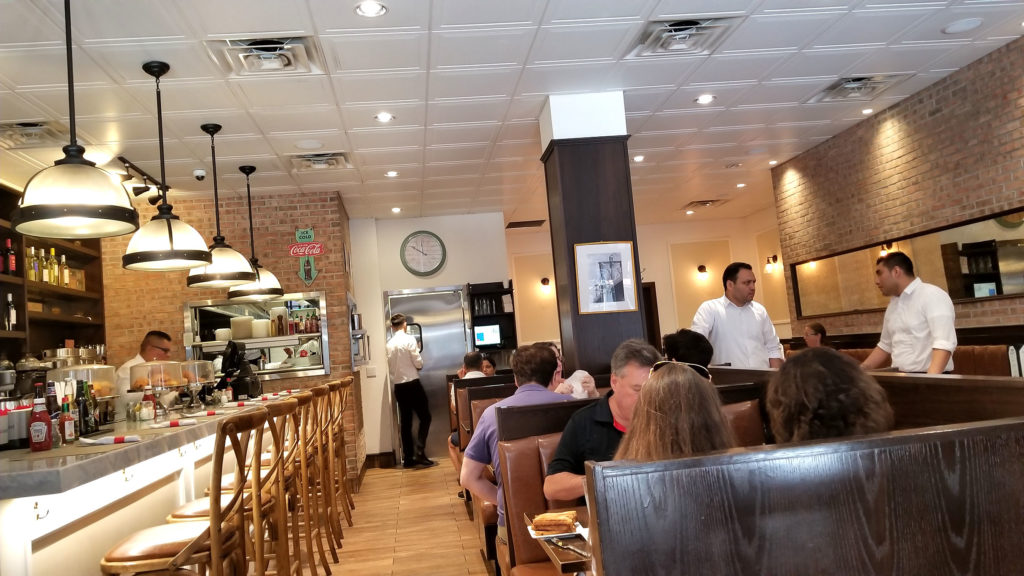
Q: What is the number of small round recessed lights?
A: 10